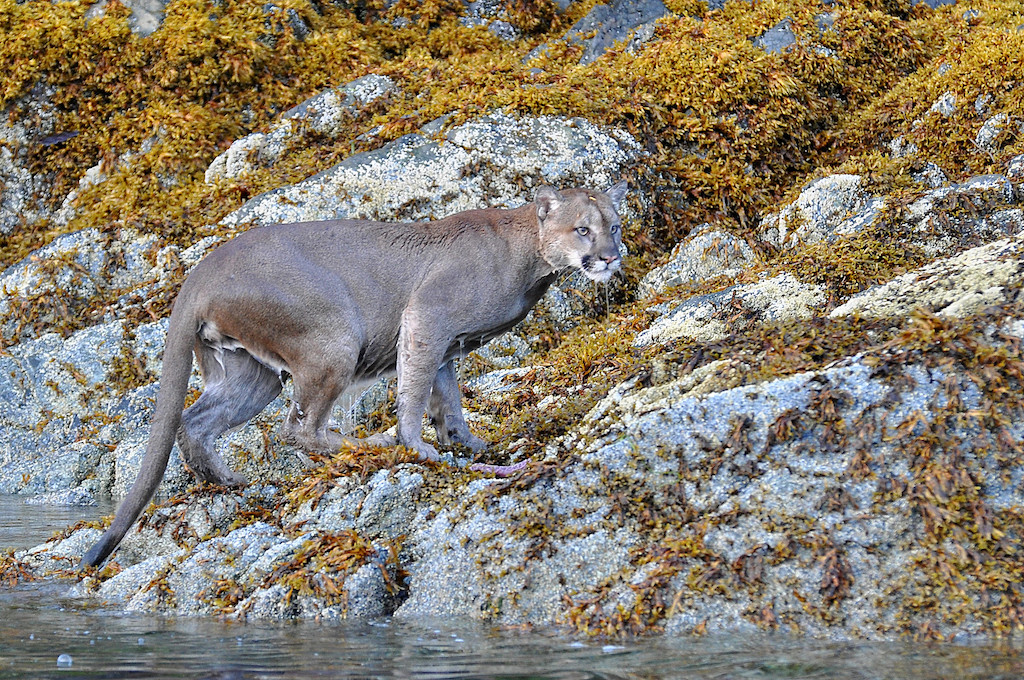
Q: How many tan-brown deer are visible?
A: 0